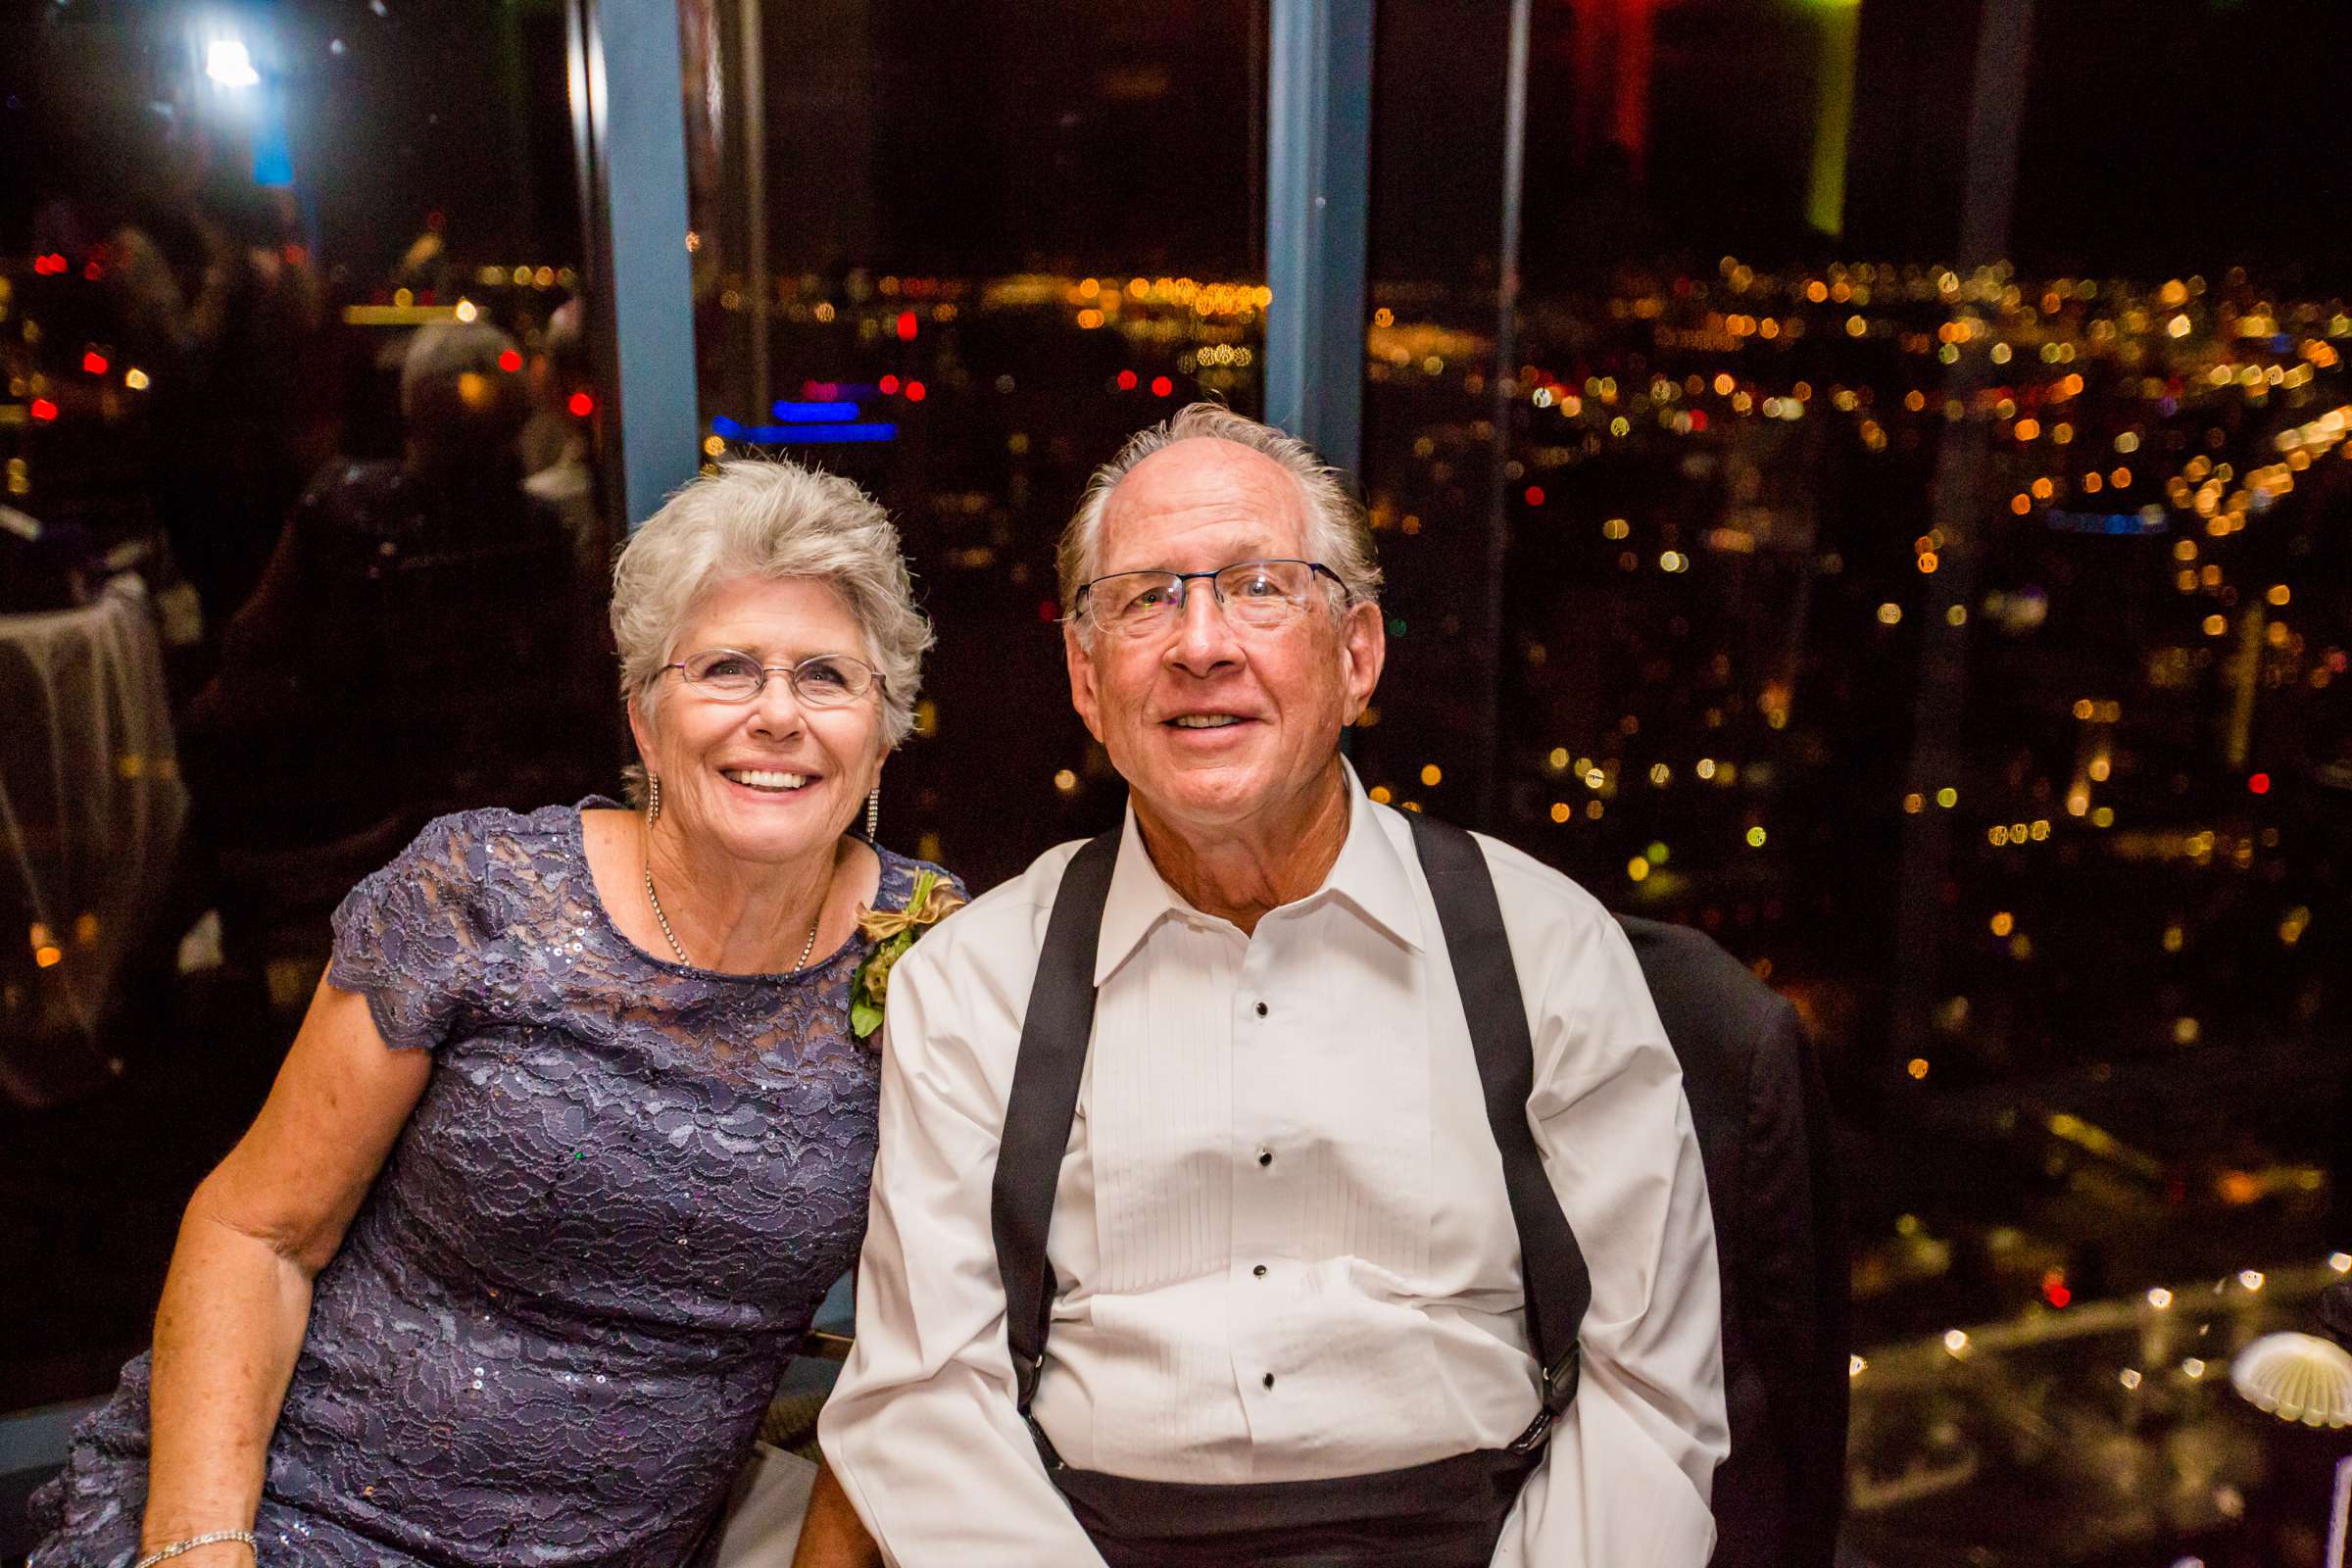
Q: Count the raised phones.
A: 0